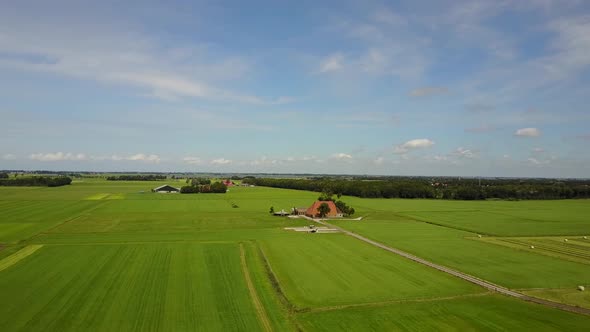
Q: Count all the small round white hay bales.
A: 5